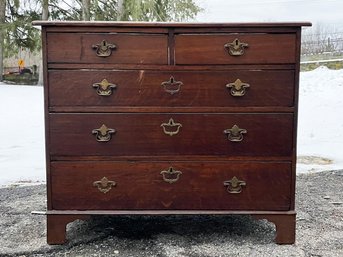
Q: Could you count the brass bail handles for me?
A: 8